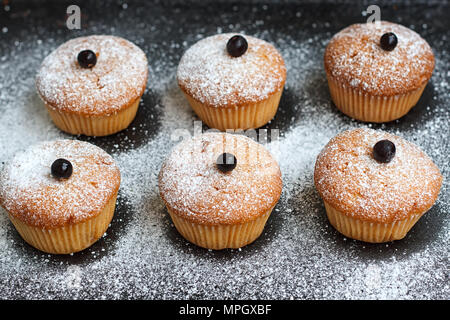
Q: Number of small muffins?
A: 6